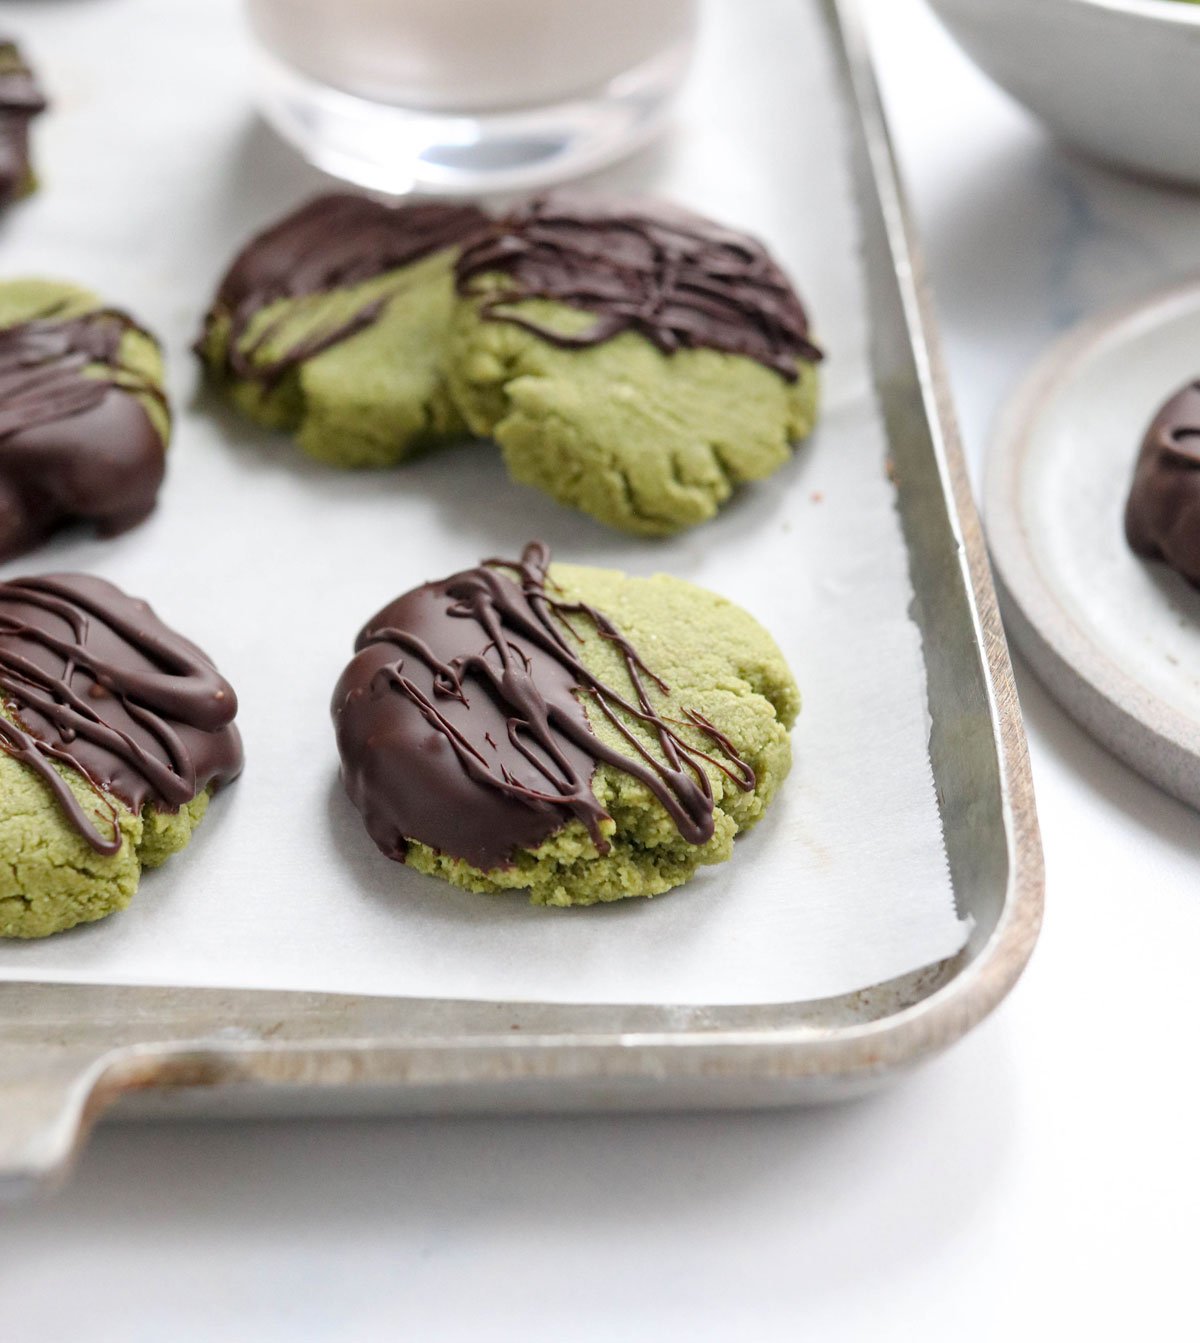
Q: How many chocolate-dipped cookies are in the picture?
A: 7